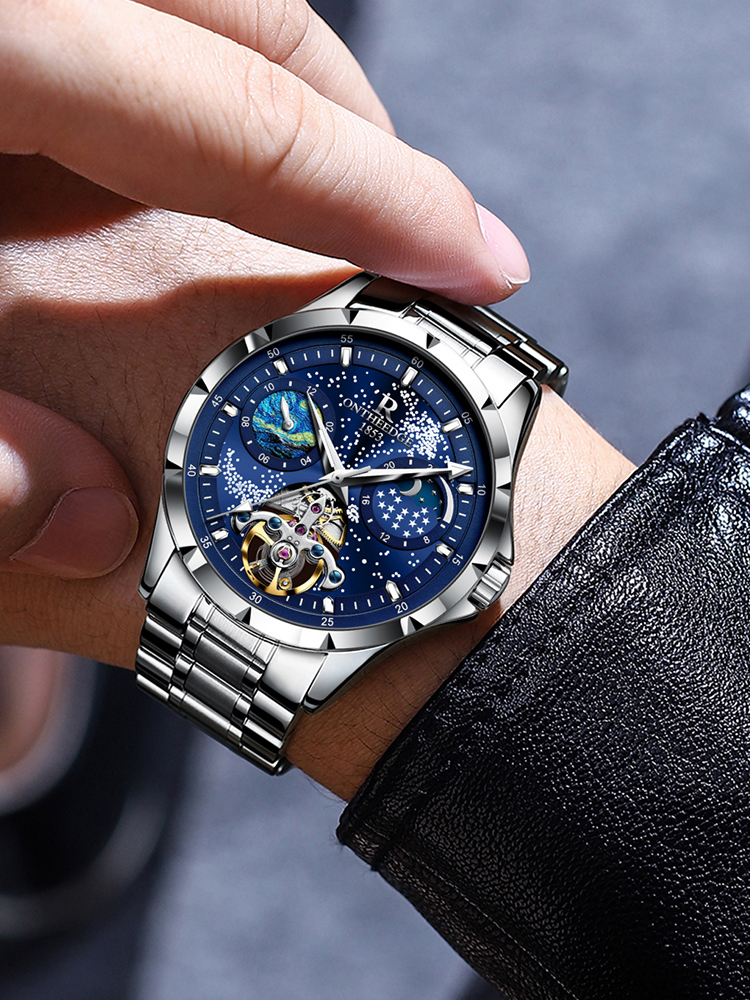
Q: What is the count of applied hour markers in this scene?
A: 11